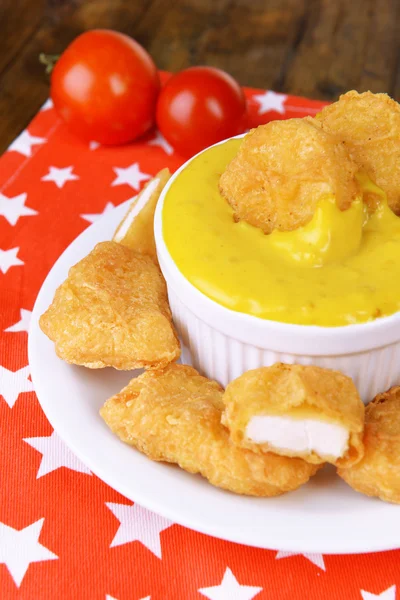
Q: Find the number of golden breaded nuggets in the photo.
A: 7